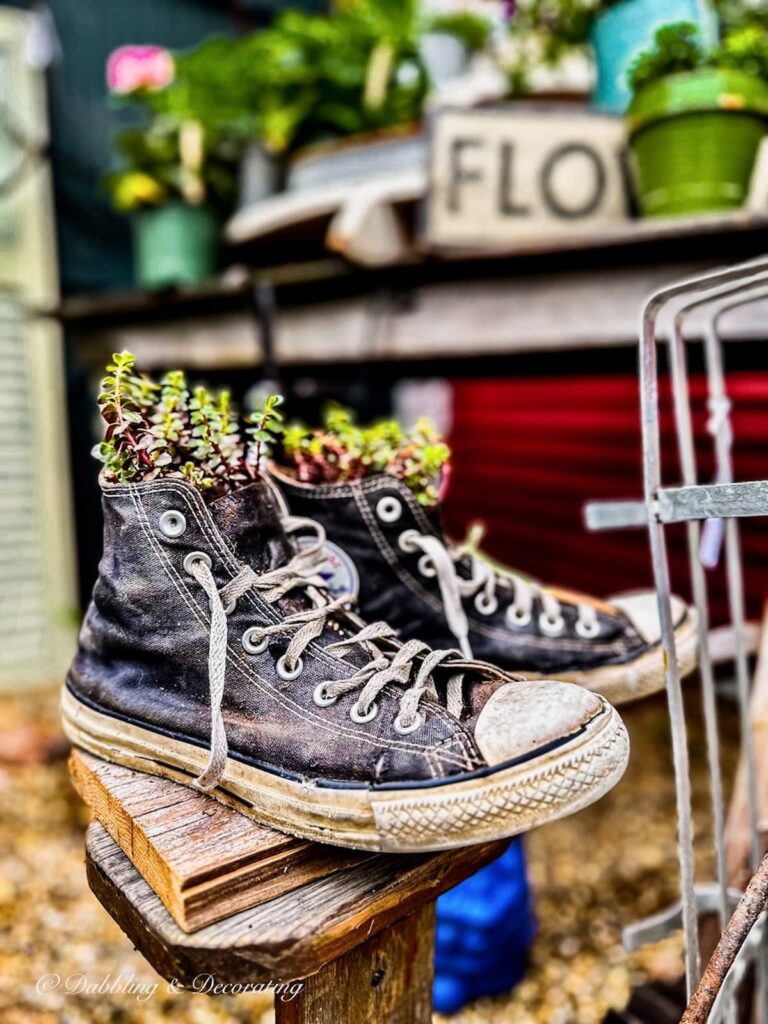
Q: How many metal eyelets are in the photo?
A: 15